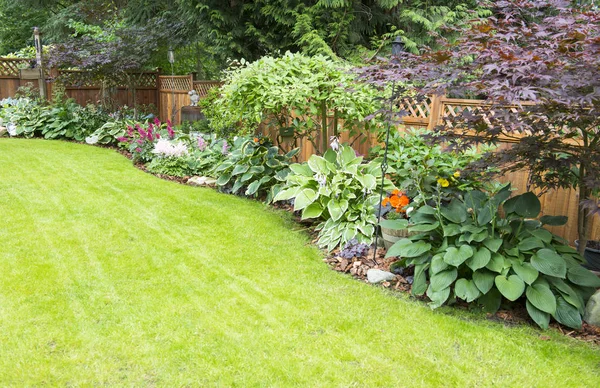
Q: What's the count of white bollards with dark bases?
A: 0